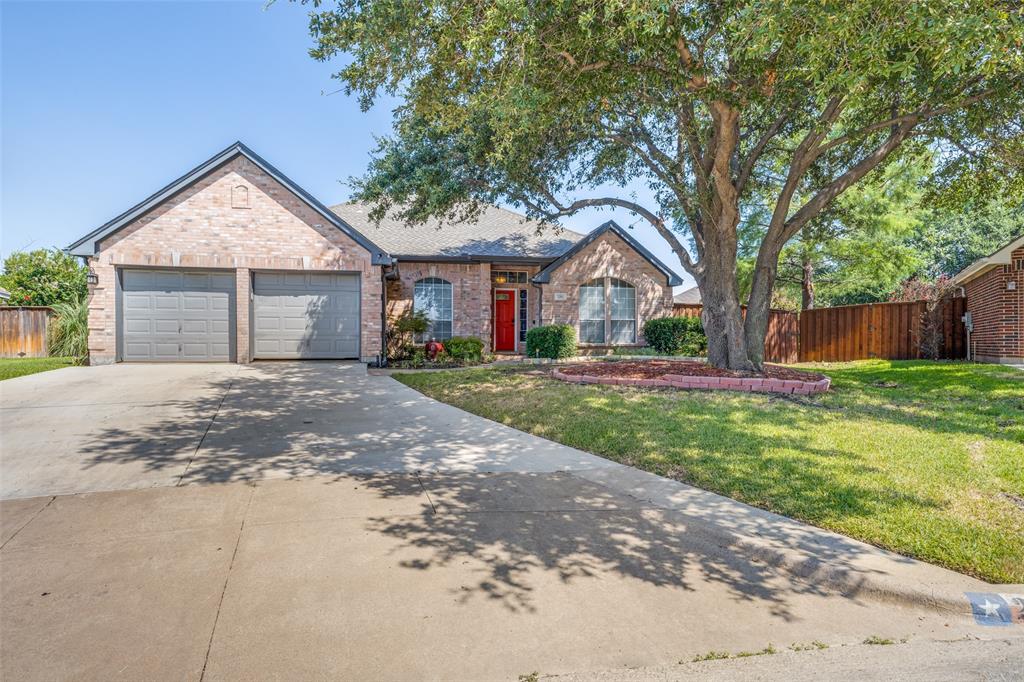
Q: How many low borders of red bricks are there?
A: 1